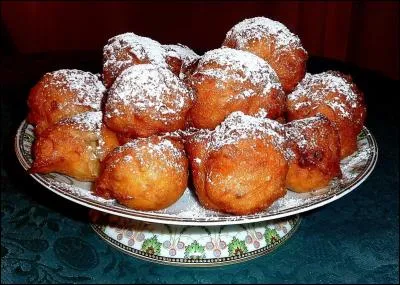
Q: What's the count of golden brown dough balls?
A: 11